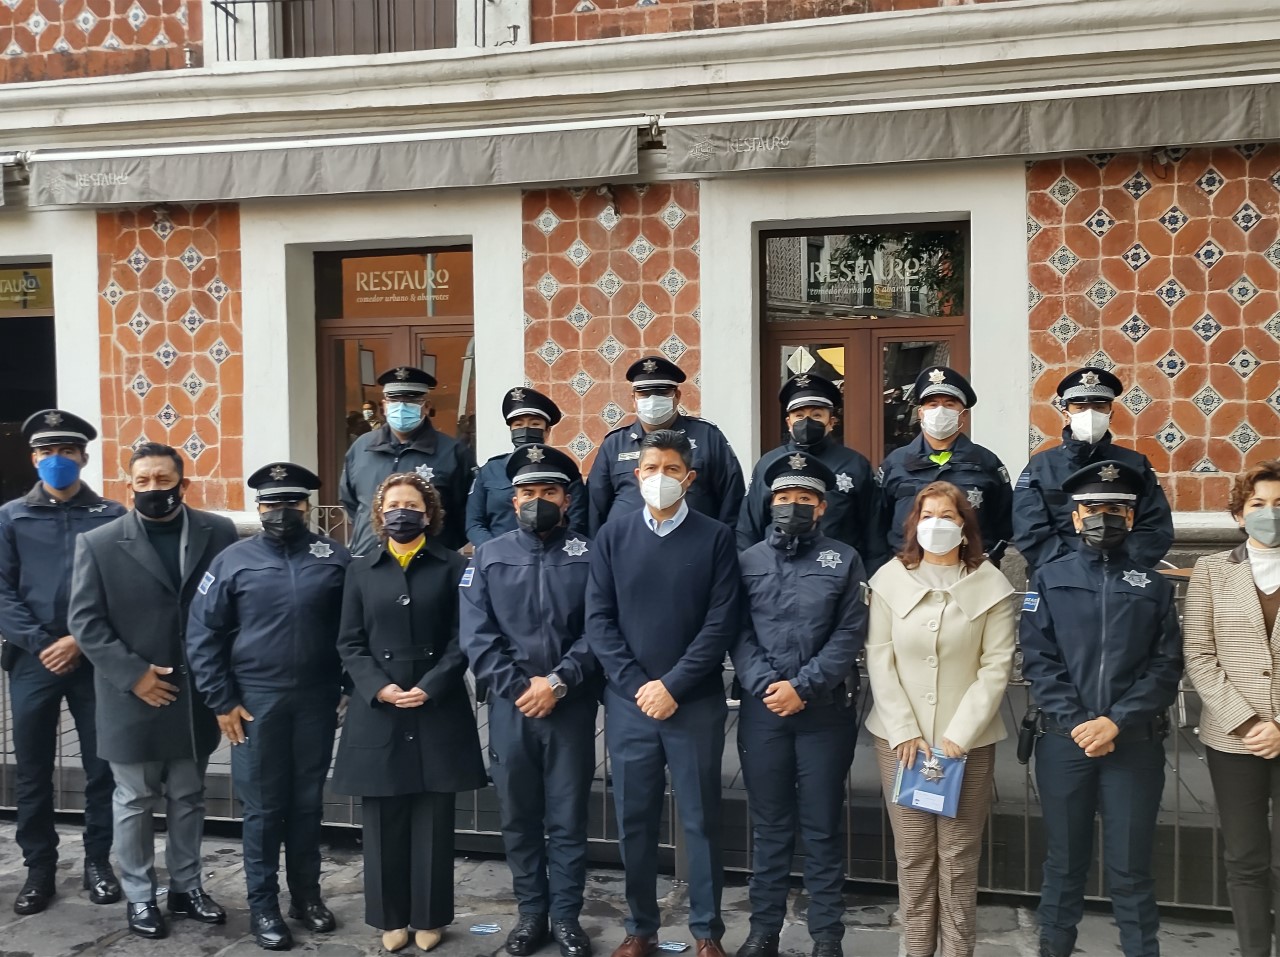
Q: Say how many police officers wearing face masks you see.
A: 11